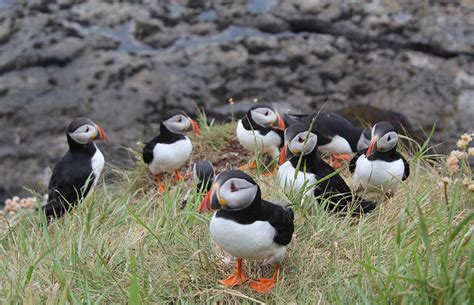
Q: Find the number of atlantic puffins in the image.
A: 8